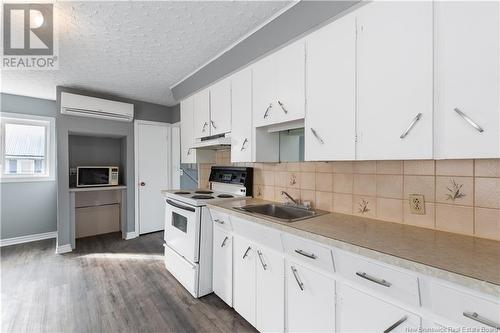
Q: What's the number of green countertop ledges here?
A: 0